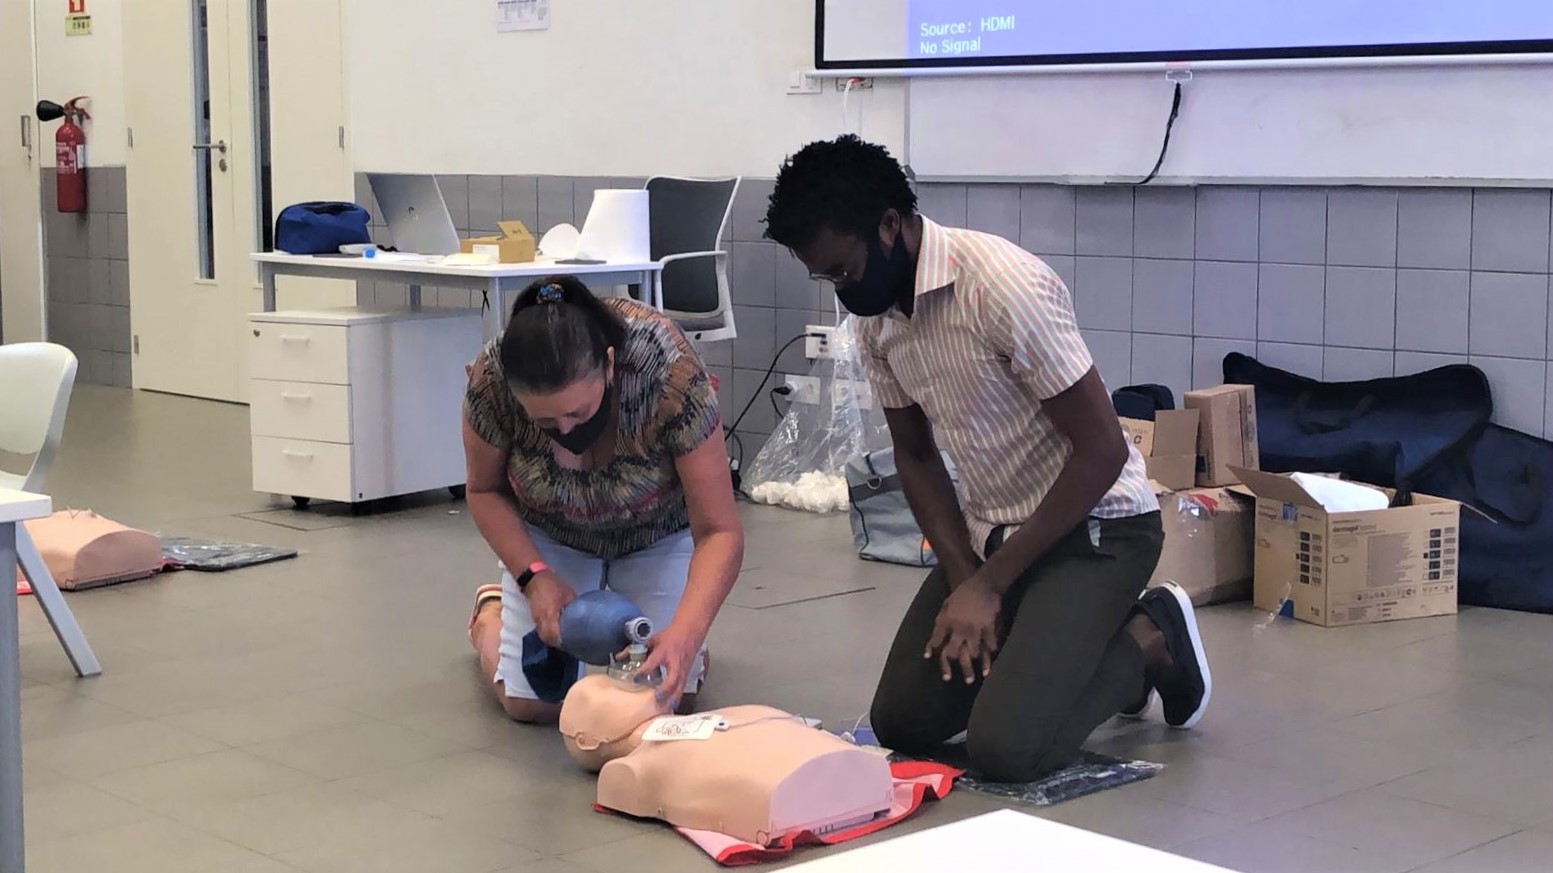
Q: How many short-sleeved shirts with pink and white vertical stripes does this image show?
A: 1